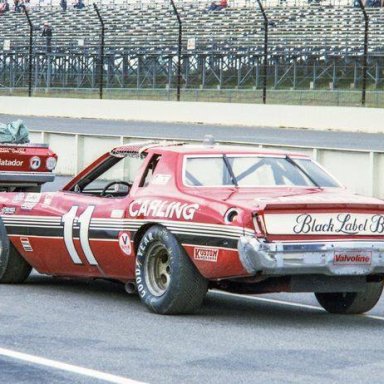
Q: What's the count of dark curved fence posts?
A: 5